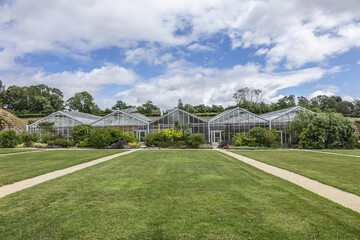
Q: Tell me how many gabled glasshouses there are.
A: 5